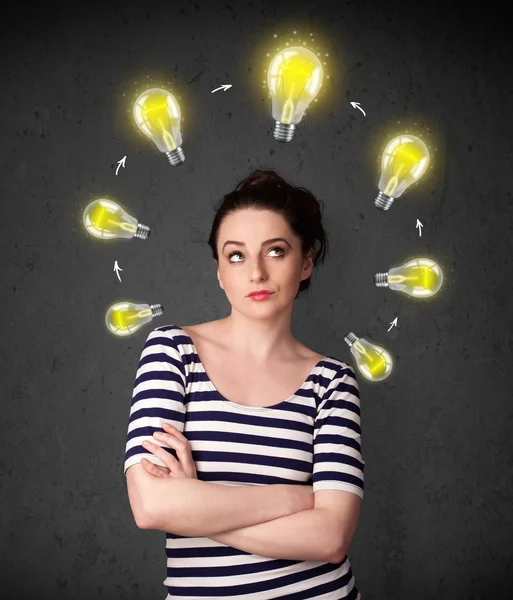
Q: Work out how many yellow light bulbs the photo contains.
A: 7